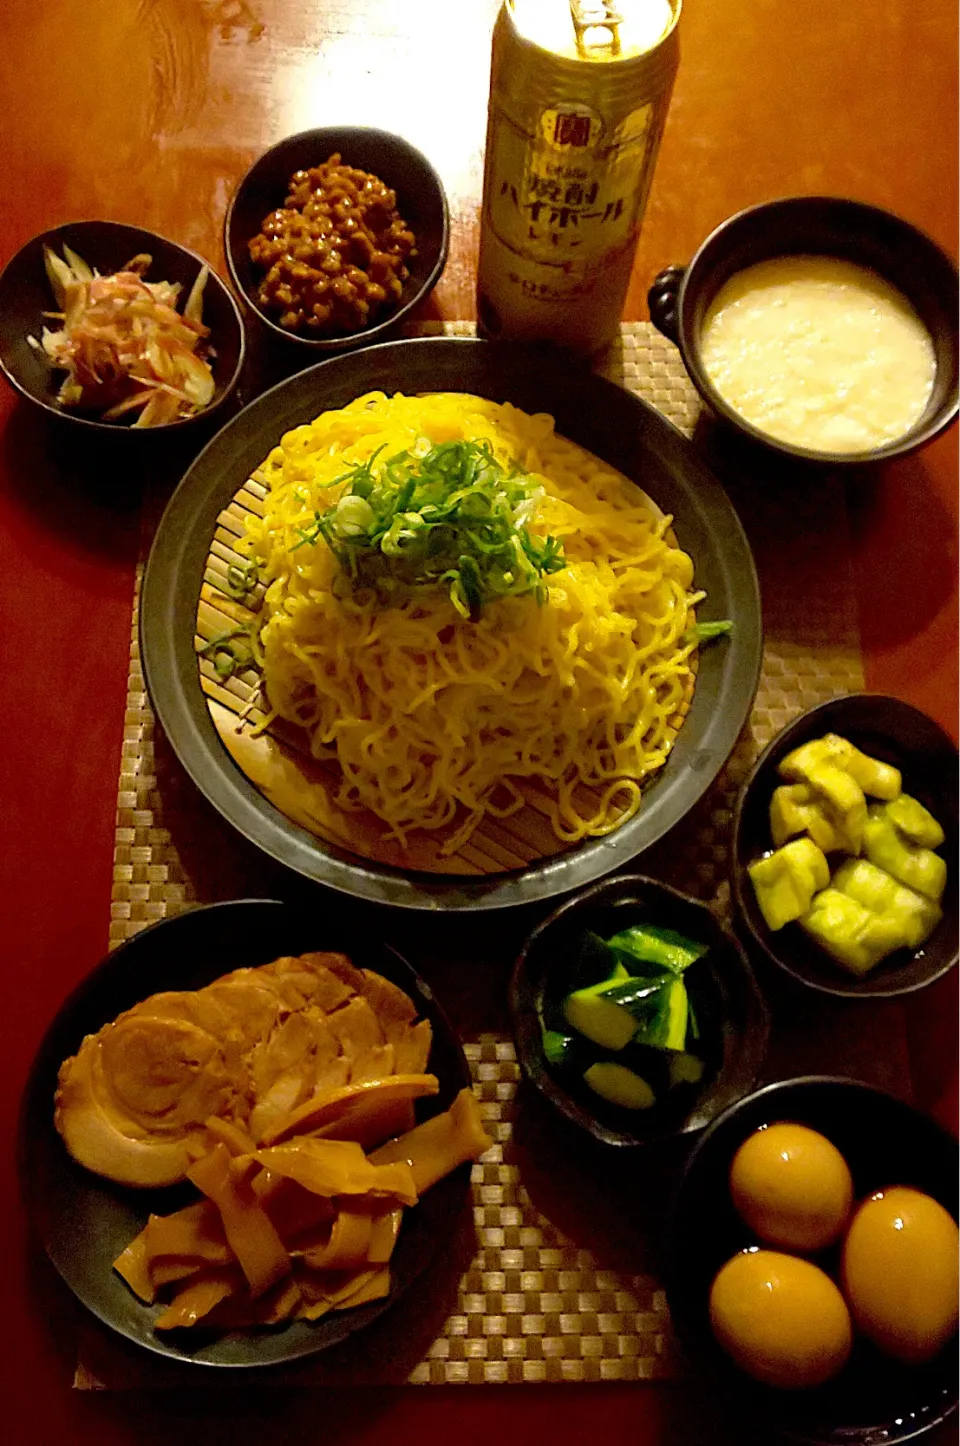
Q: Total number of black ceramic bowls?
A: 6